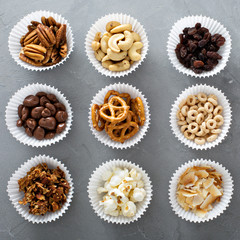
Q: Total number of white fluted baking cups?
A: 9